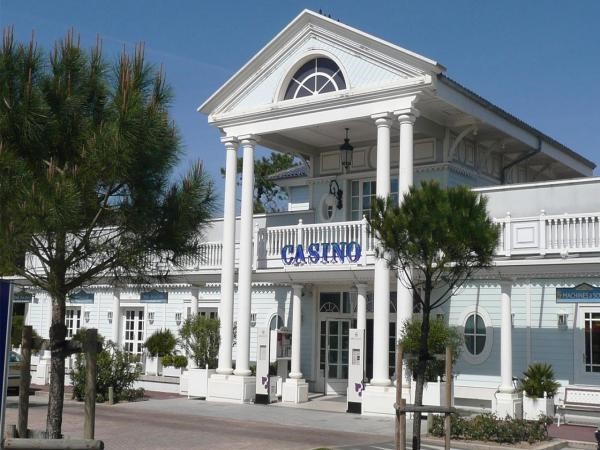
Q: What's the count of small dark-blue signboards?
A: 4